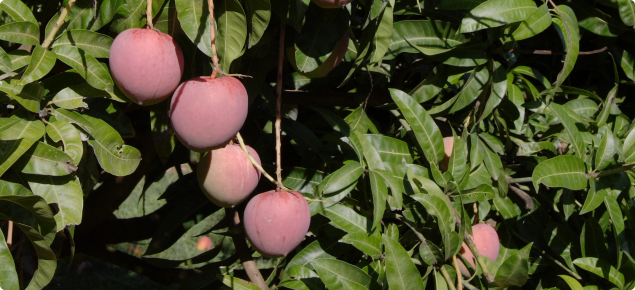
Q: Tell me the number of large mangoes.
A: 4